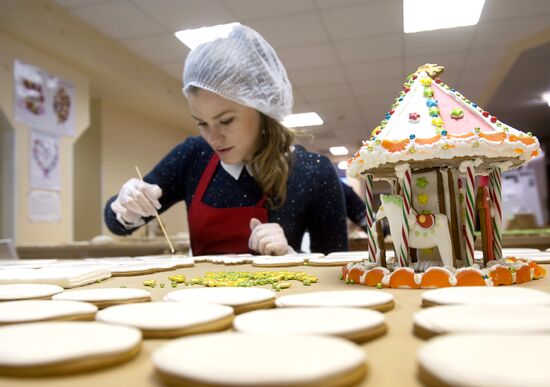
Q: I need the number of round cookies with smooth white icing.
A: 12